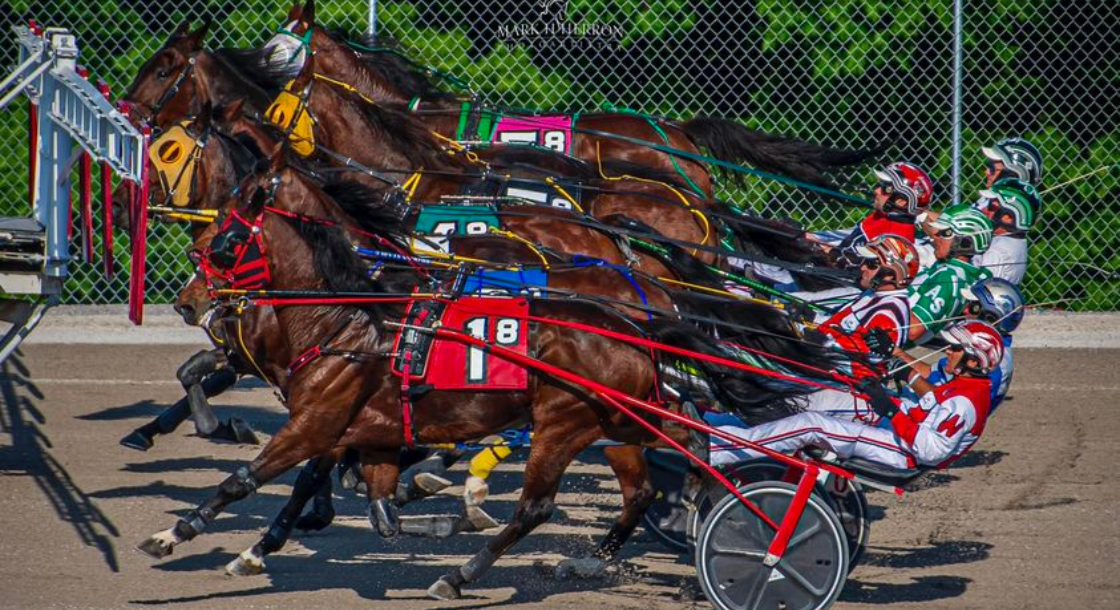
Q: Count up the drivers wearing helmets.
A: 7